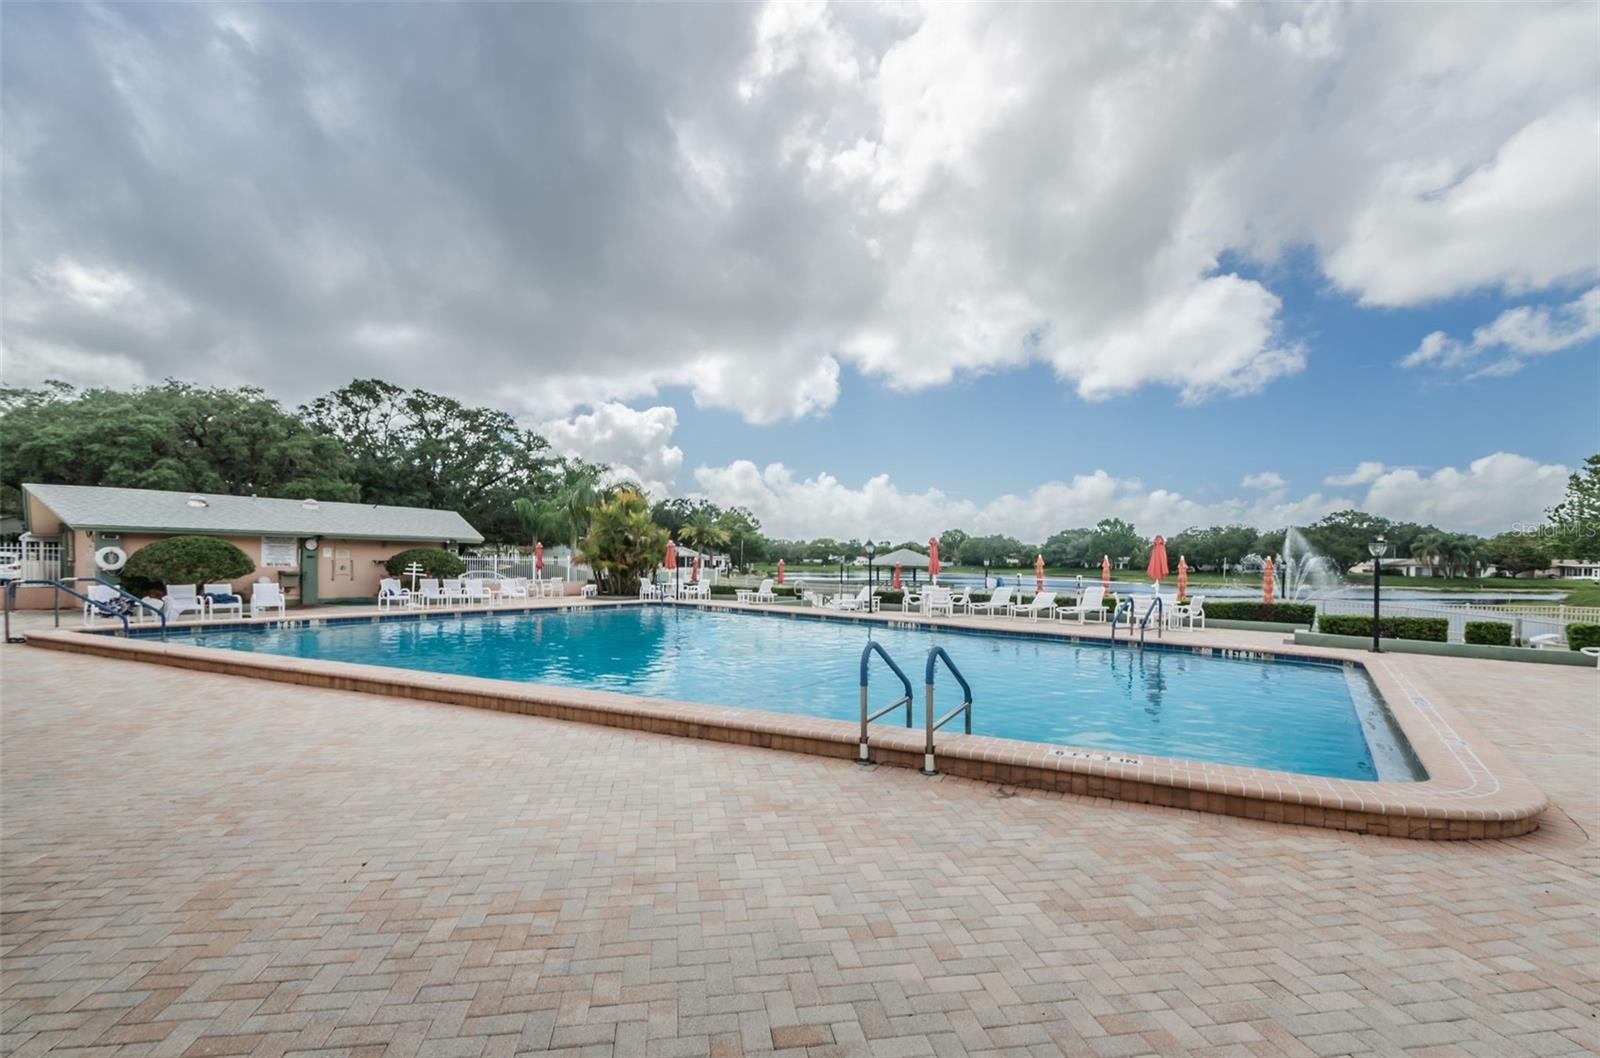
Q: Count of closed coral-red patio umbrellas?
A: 11